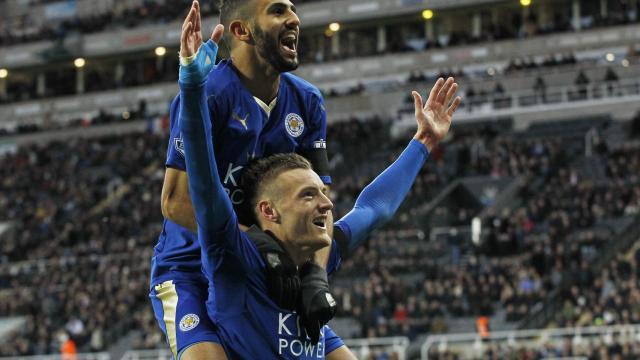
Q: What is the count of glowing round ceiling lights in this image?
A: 6